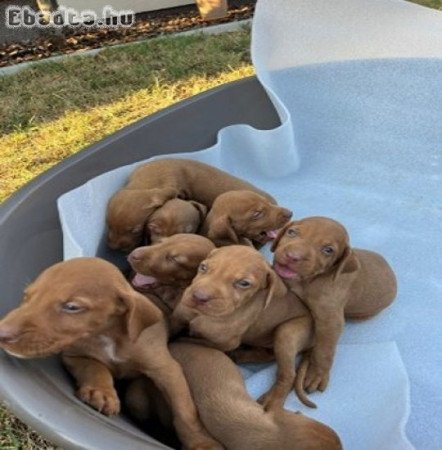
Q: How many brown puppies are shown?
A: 8